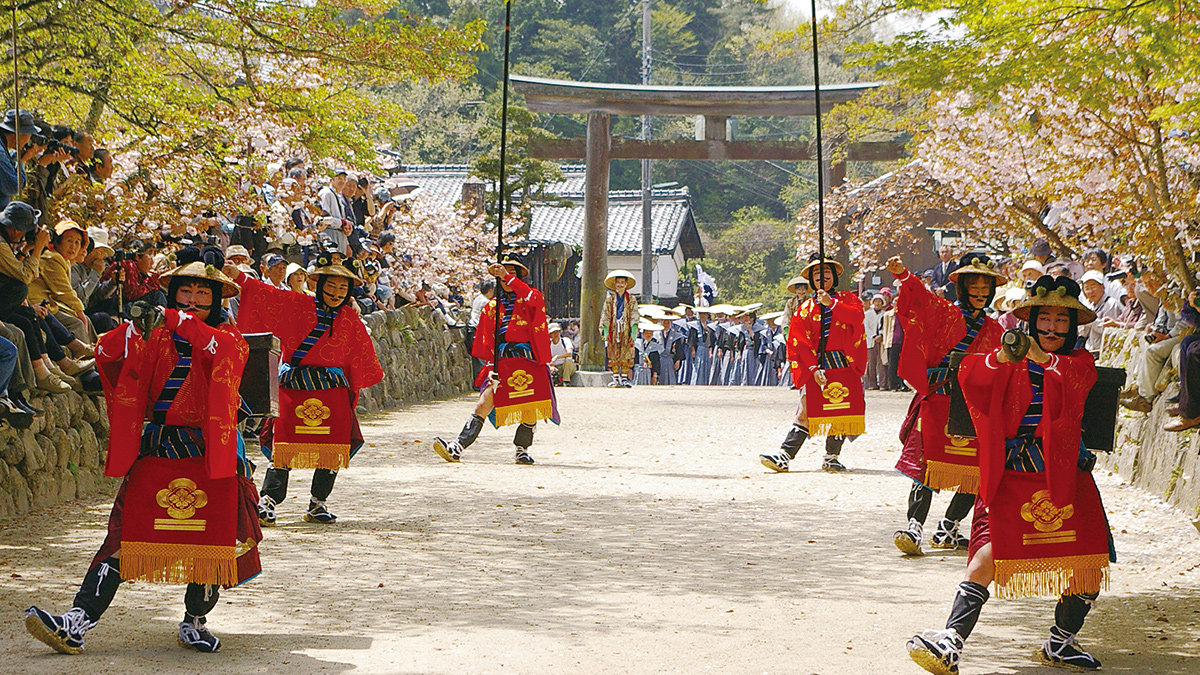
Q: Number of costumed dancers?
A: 6